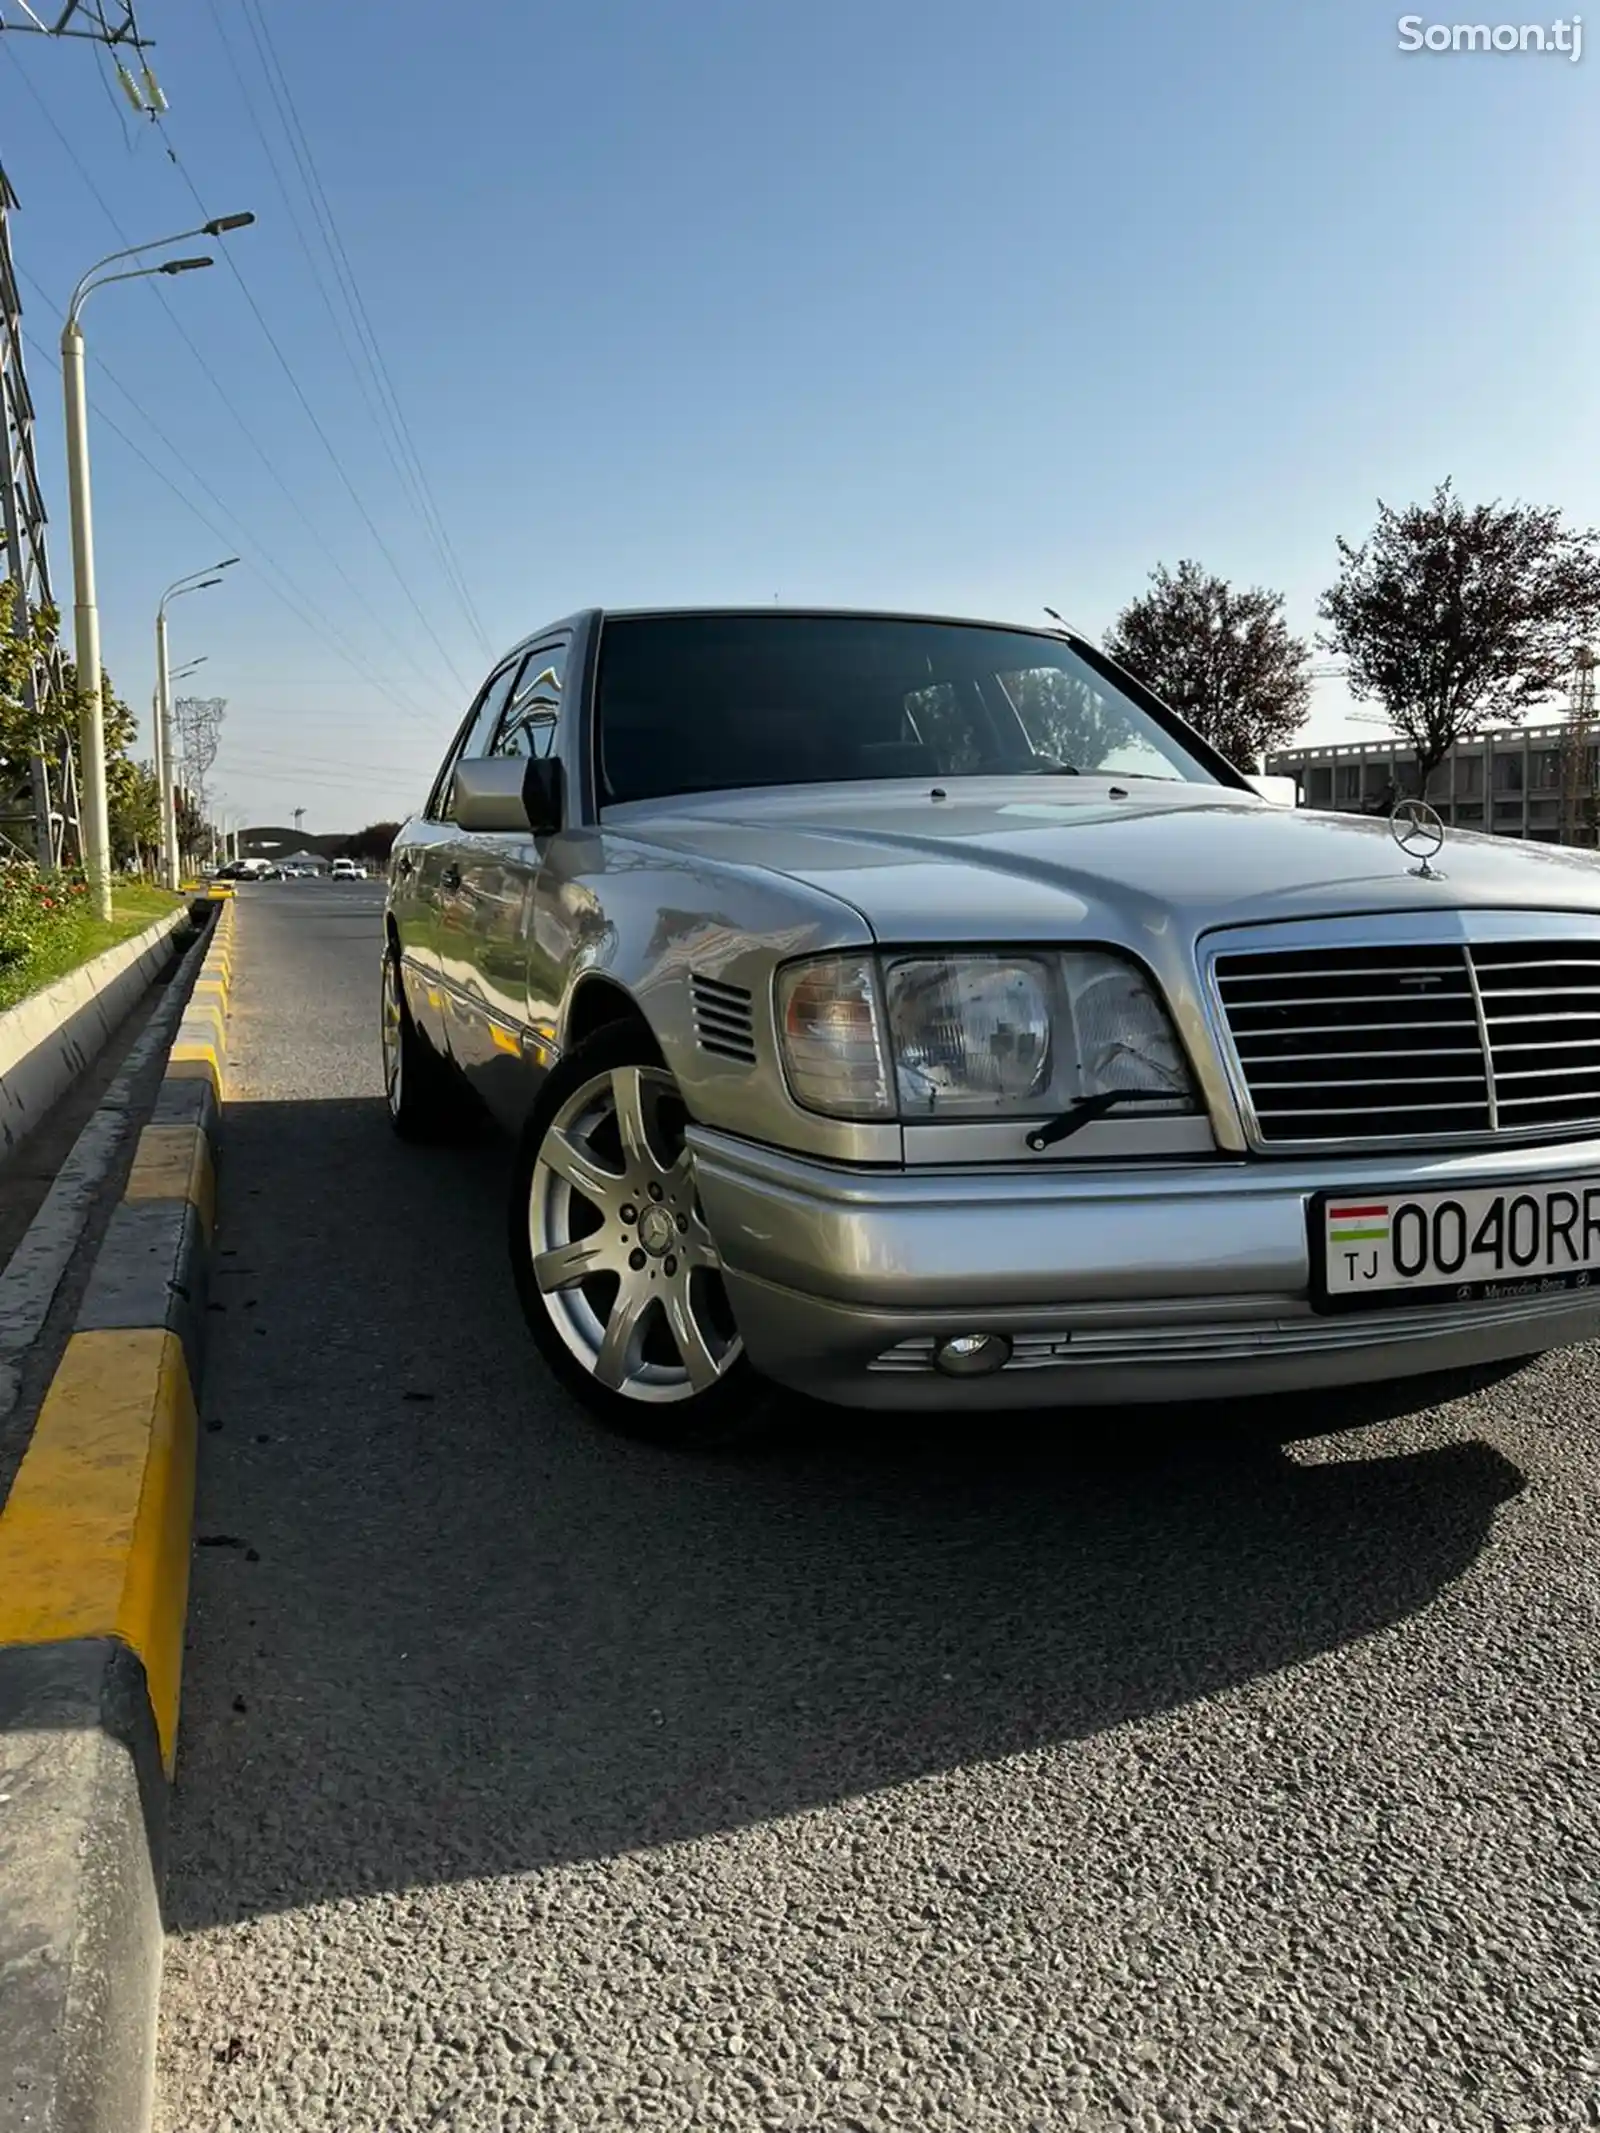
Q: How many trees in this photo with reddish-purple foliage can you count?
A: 2